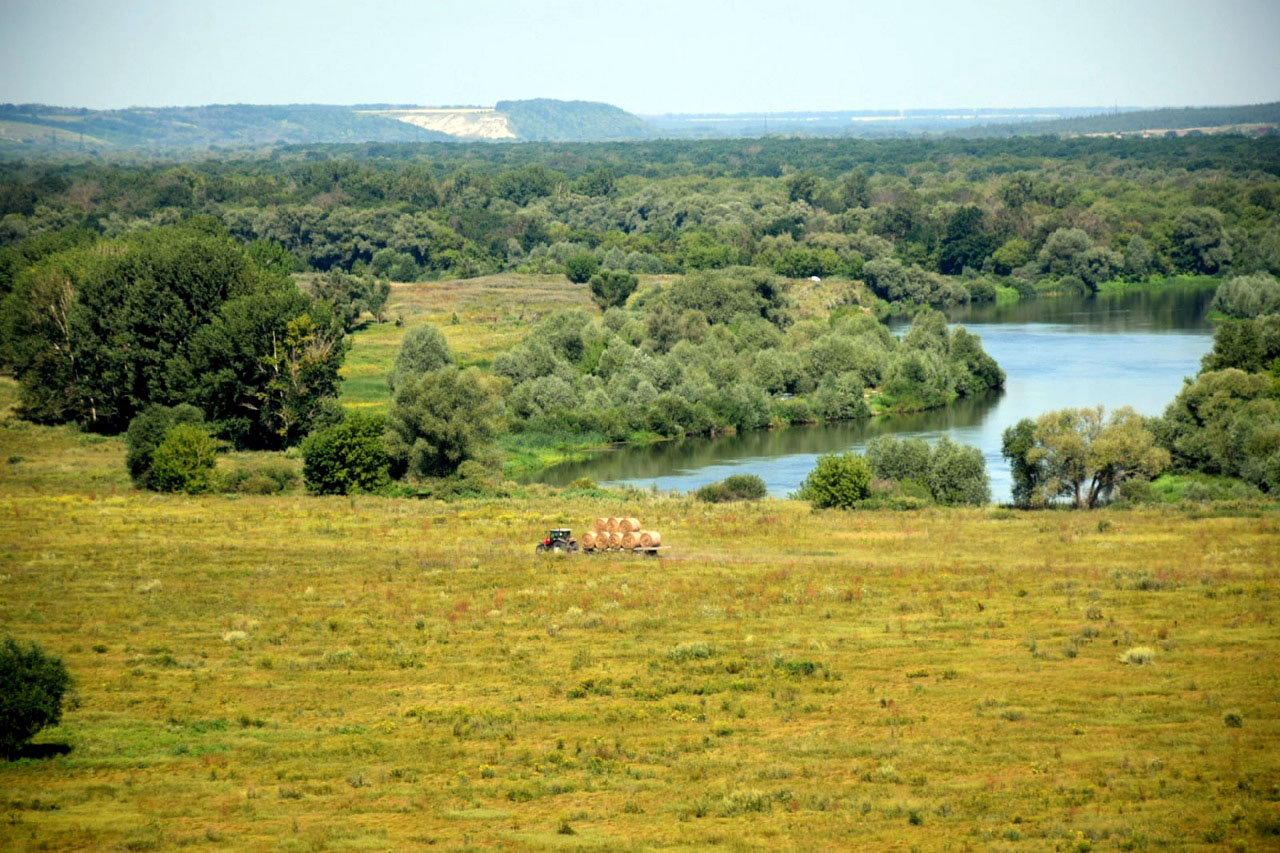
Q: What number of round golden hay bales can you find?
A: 8